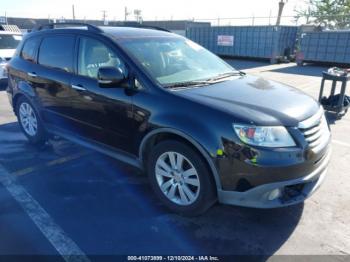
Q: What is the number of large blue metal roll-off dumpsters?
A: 2